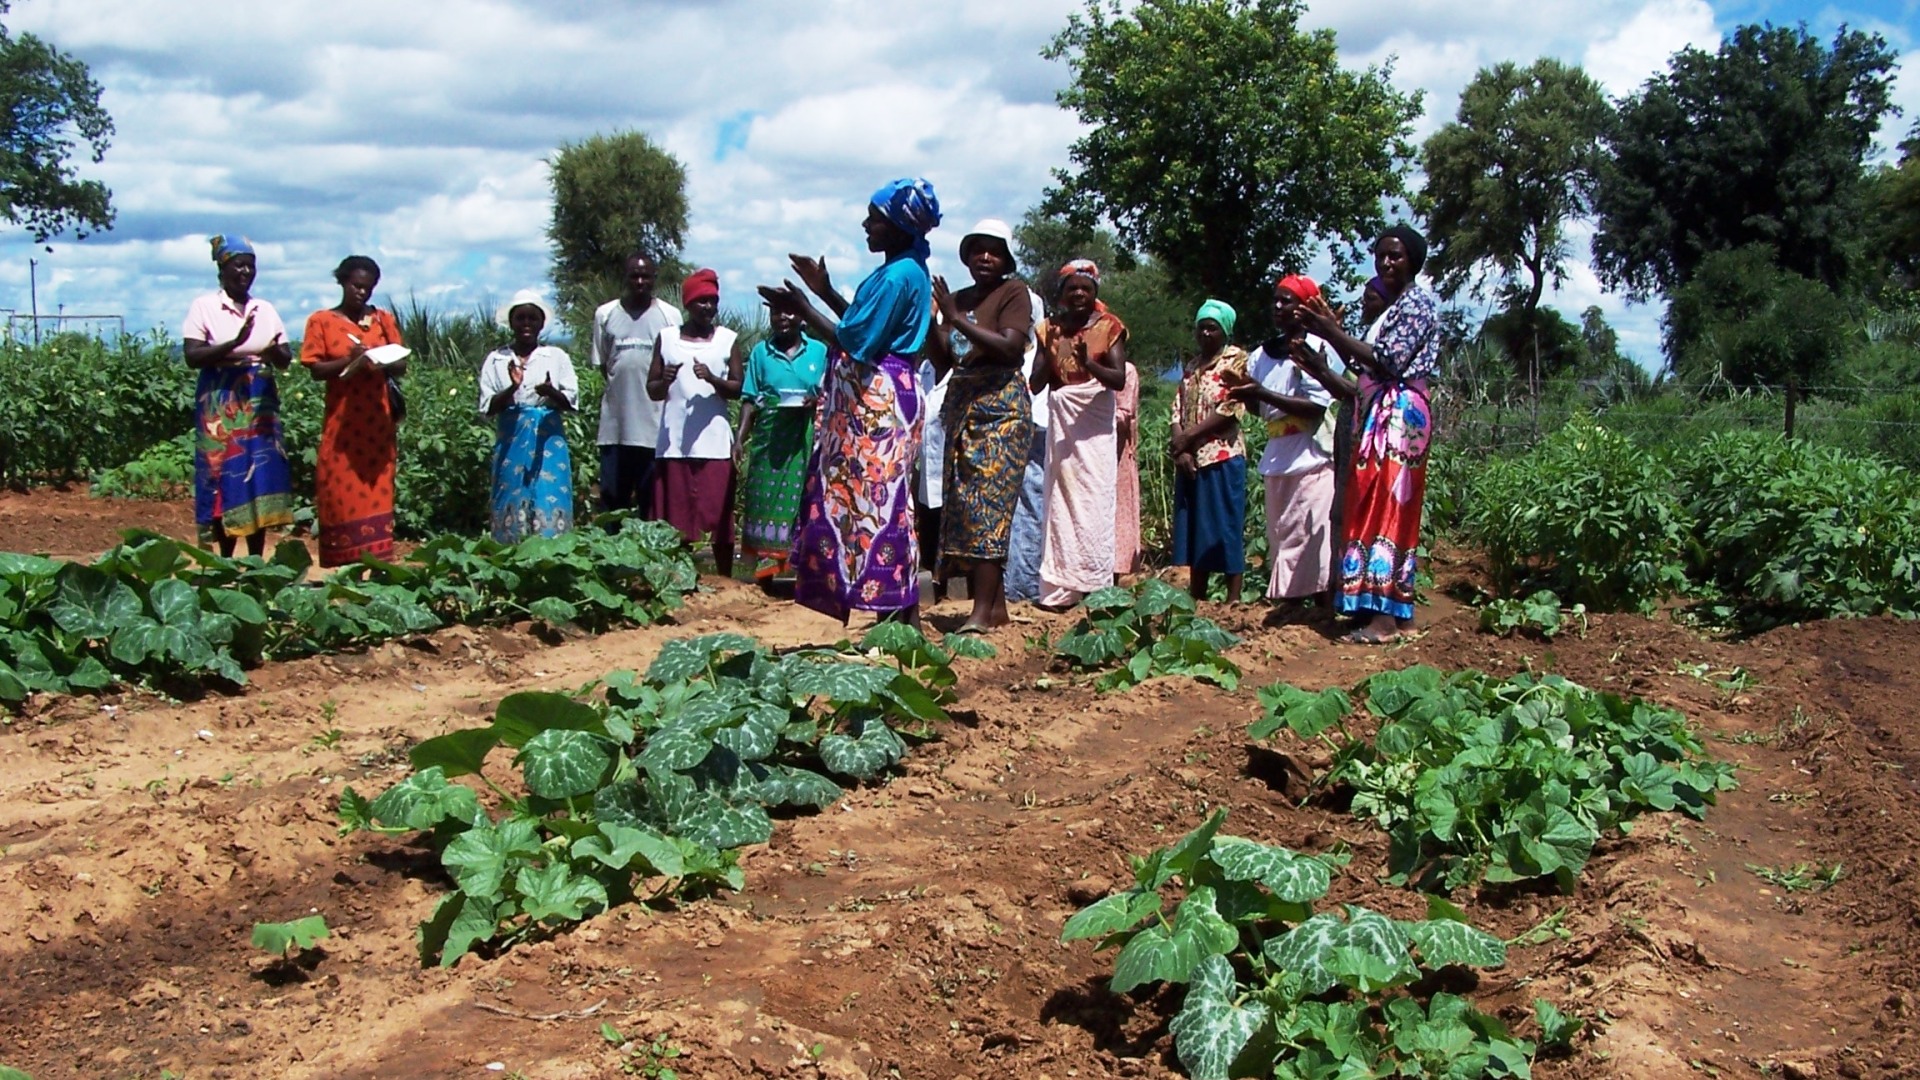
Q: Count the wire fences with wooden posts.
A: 1